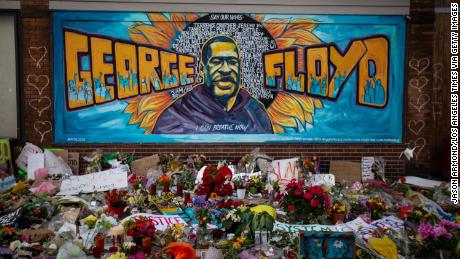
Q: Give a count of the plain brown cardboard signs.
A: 2